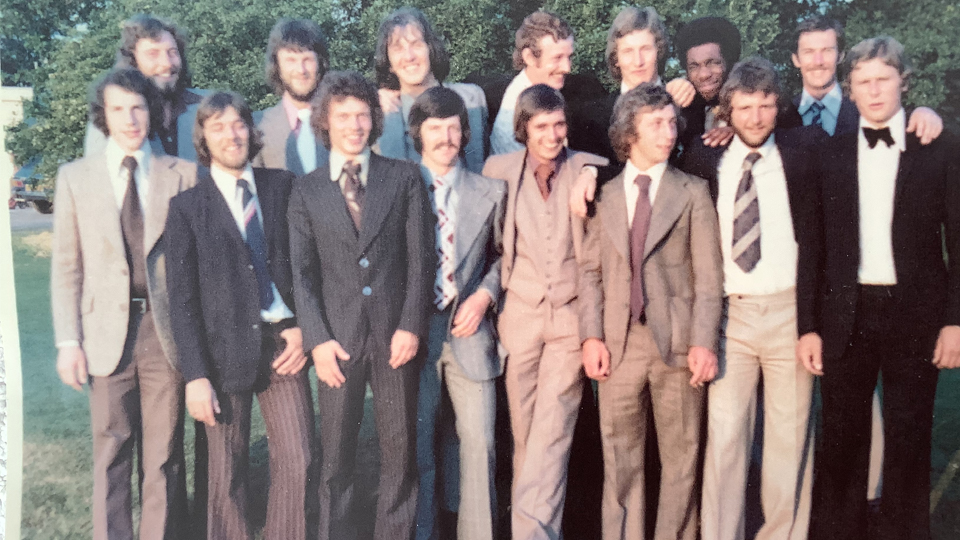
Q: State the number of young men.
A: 15